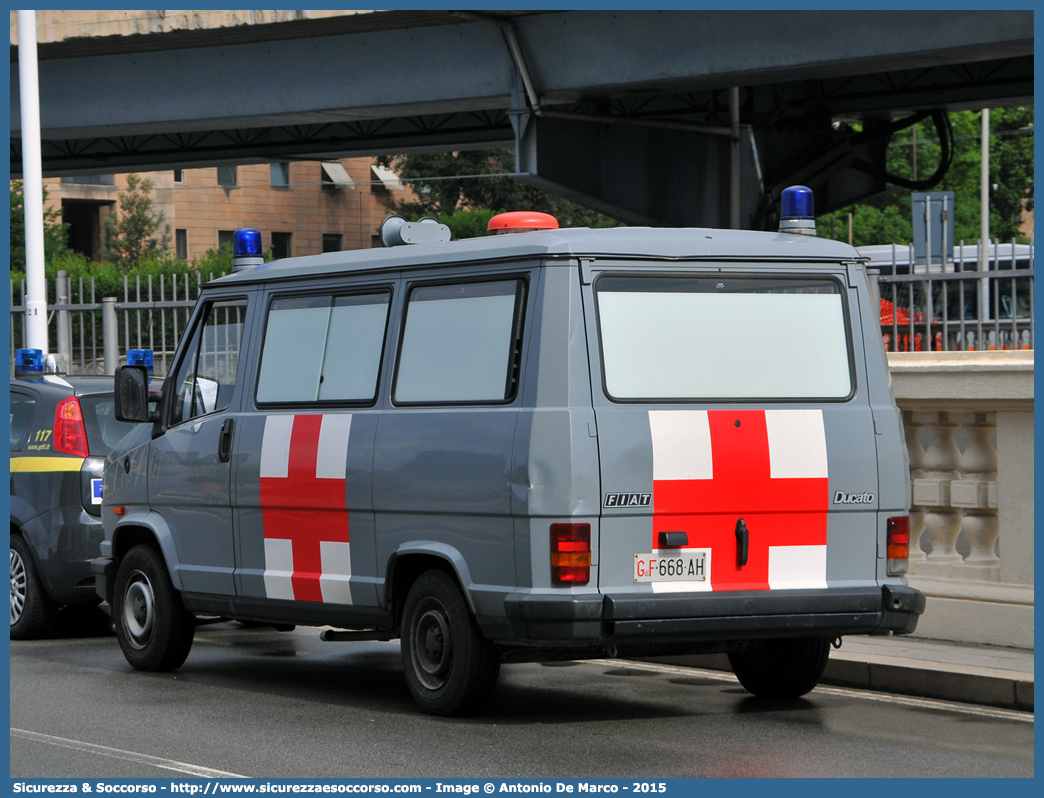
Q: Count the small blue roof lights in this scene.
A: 4